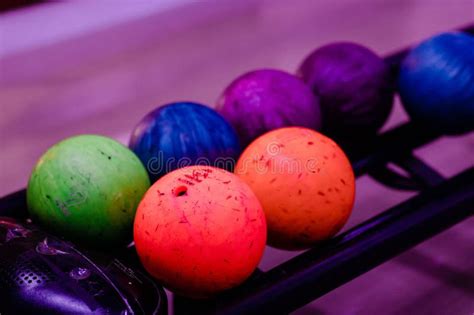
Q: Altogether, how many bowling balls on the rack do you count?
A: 7